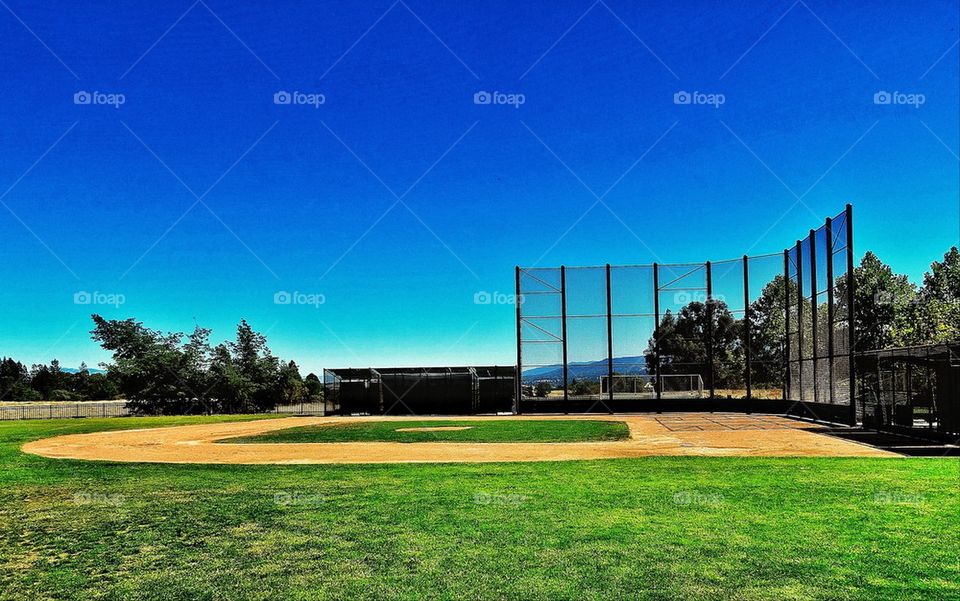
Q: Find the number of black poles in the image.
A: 11